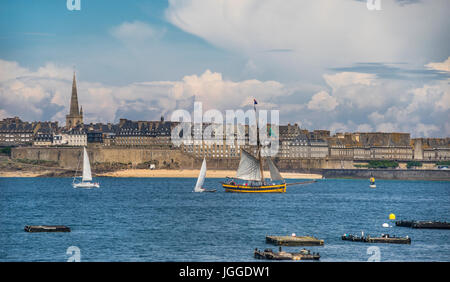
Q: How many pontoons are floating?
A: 5